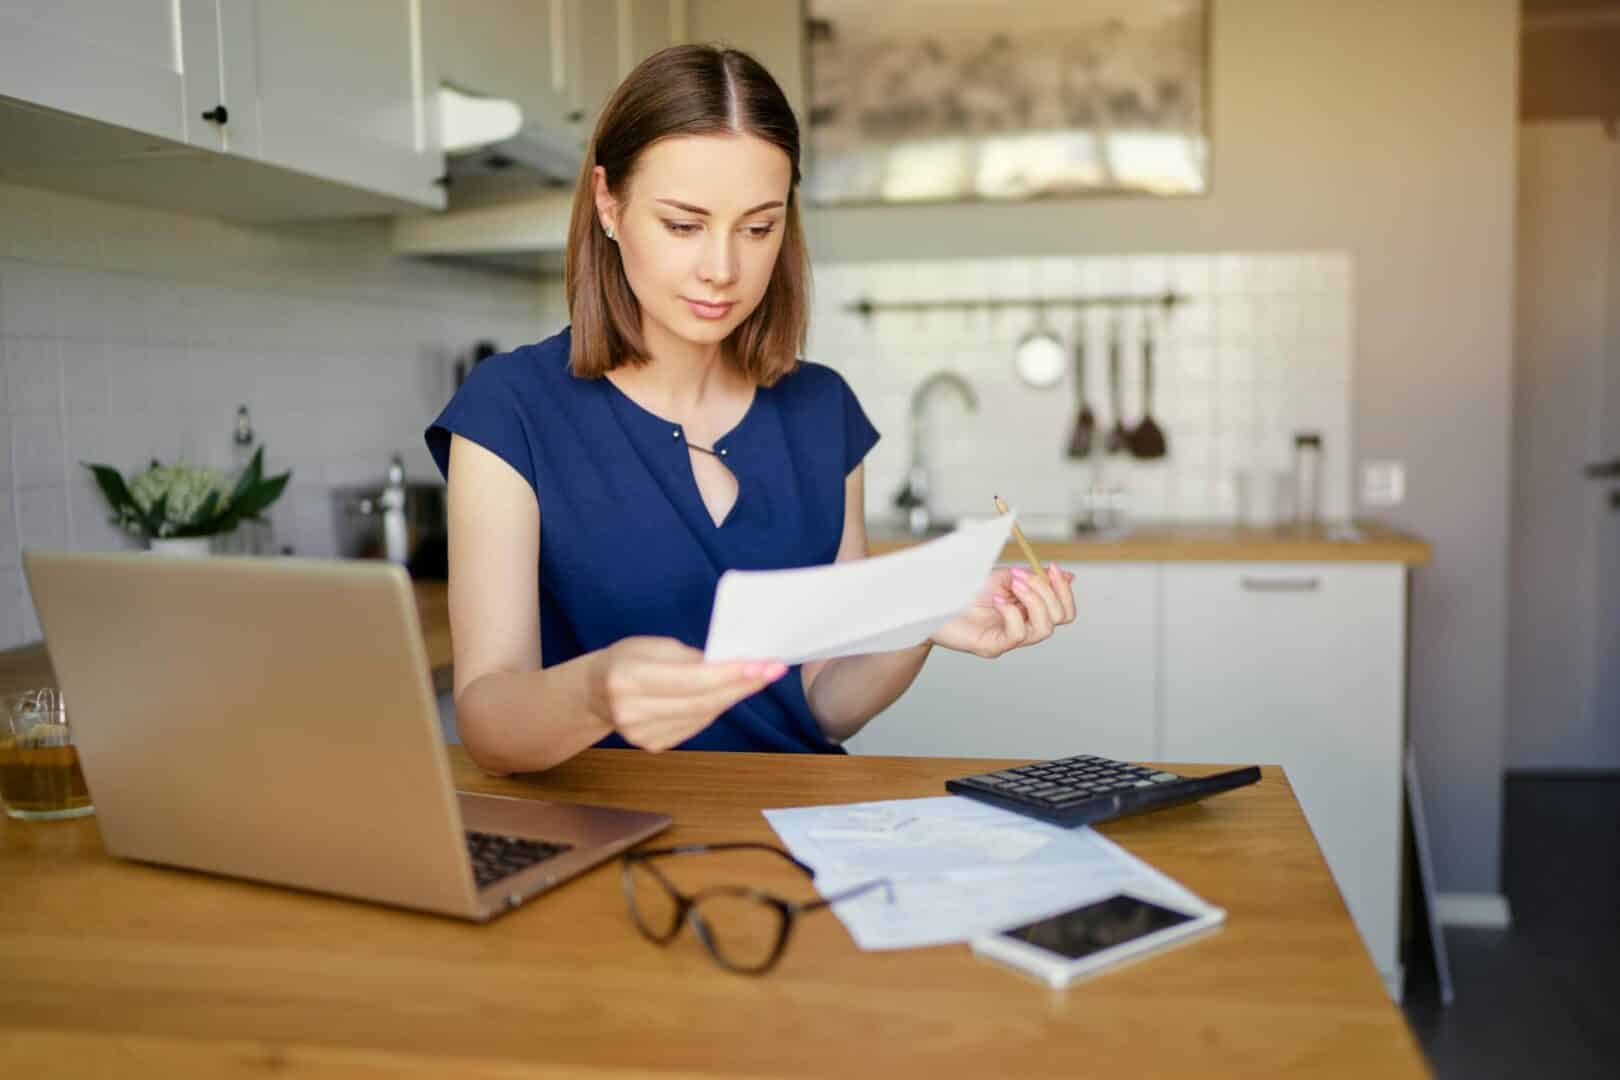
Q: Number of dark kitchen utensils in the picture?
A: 3